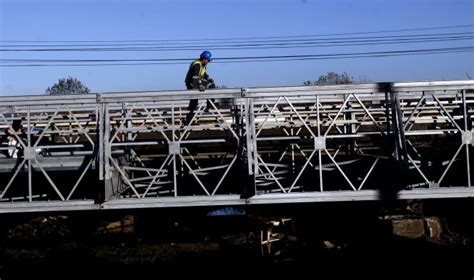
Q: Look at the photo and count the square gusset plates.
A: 4